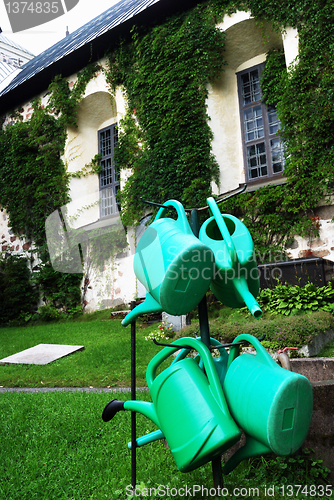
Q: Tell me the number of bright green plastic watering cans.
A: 5